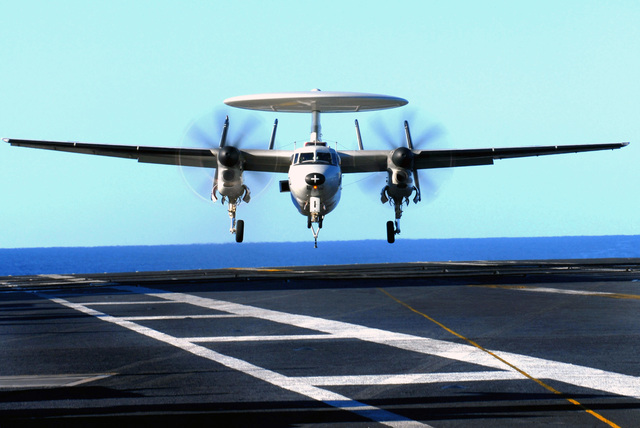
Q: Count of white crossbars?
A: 4